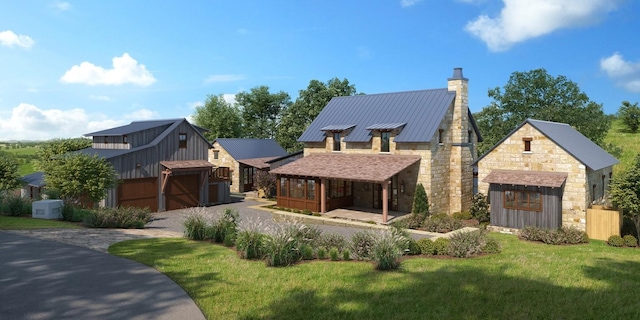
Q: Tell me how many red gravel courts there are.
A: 0